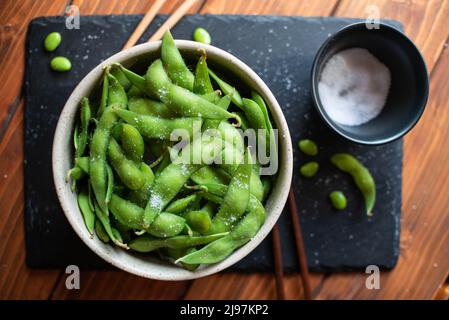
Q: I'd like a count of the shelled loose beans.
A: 6